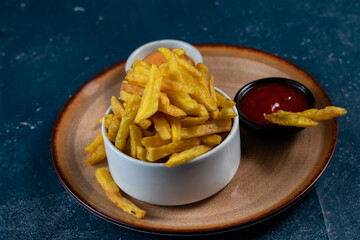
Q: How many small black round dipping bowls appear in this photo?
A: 1